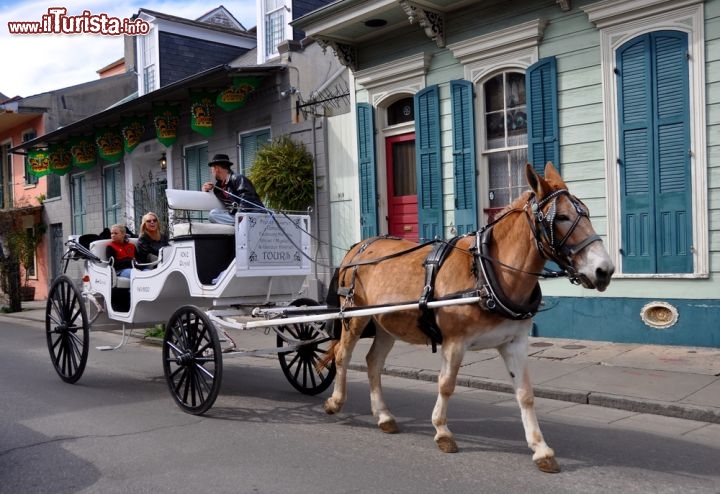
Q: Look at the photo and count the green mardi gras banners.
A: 8